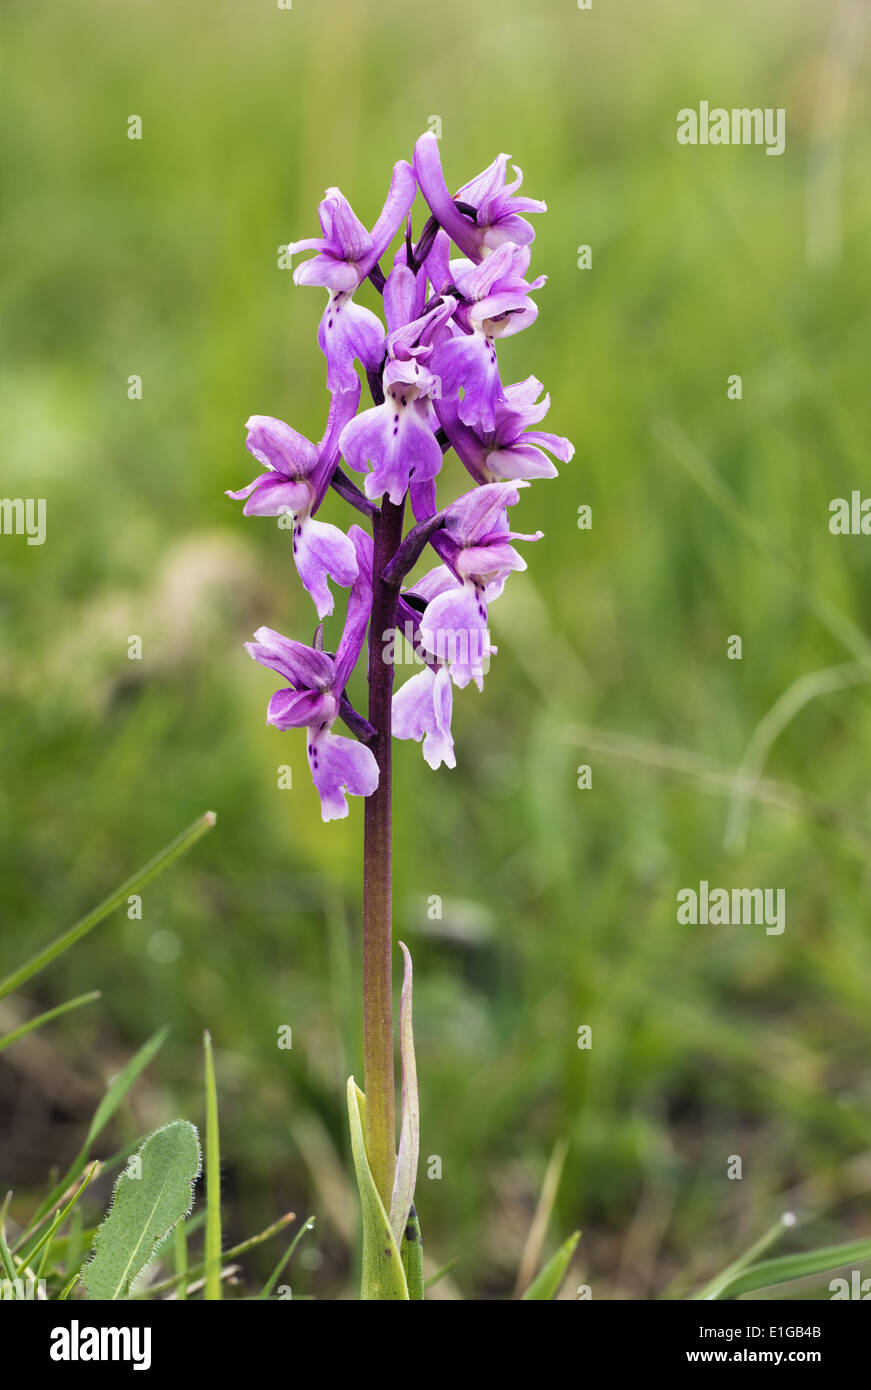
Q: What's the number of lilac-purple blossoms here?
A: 9